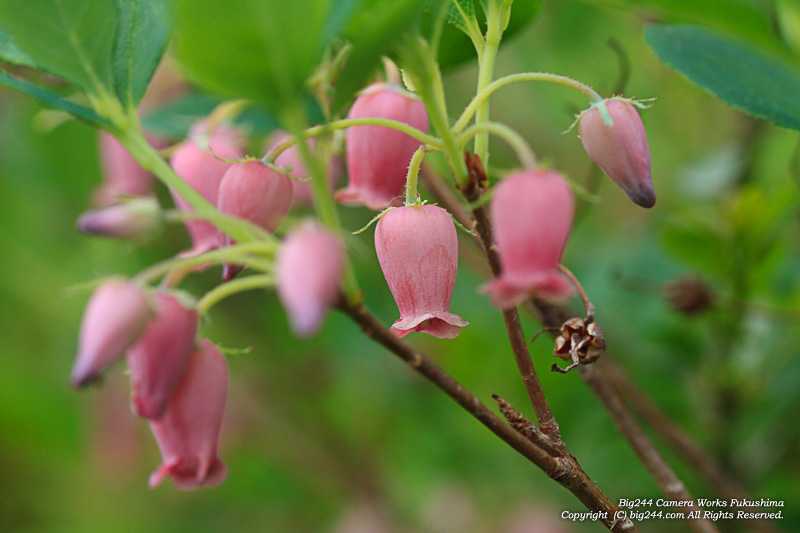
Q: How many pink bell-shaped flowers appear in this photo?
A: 13